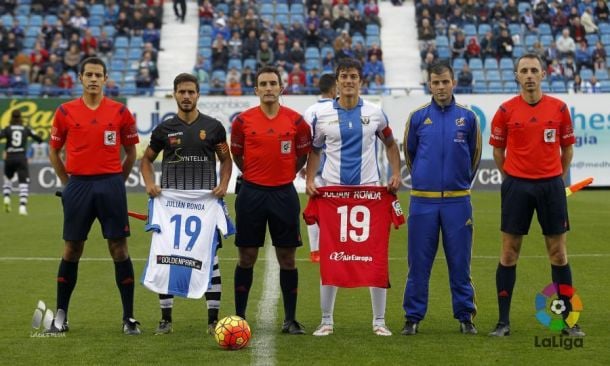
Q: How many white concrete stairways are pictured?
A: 2